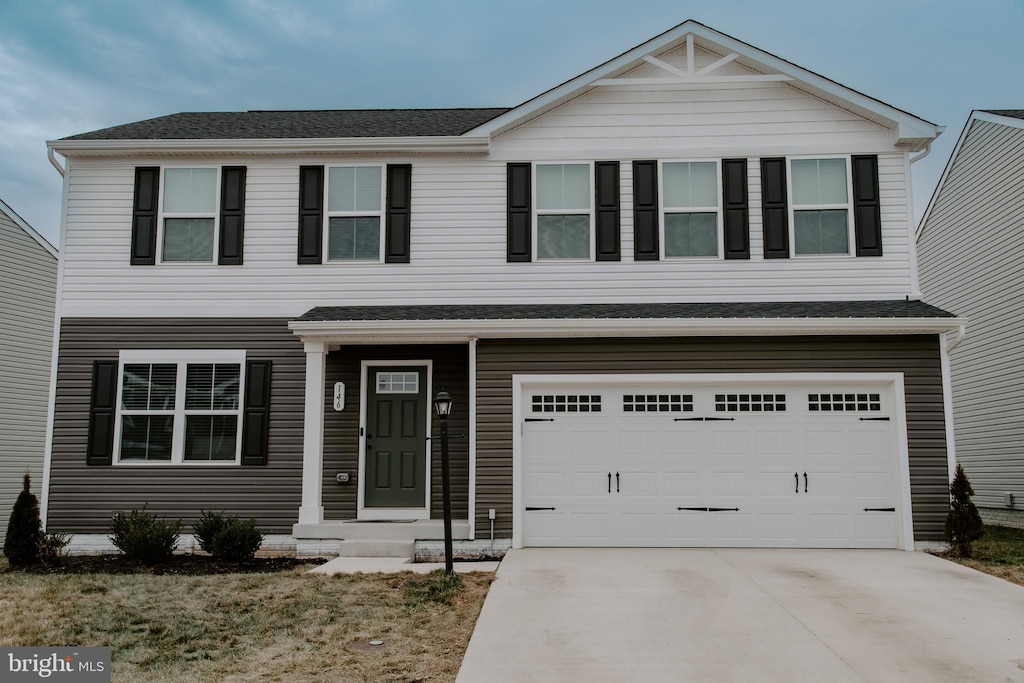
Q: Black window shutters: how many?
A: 12